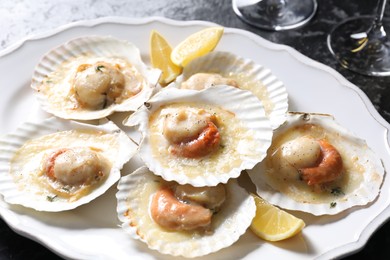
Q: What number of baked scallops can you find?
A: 6